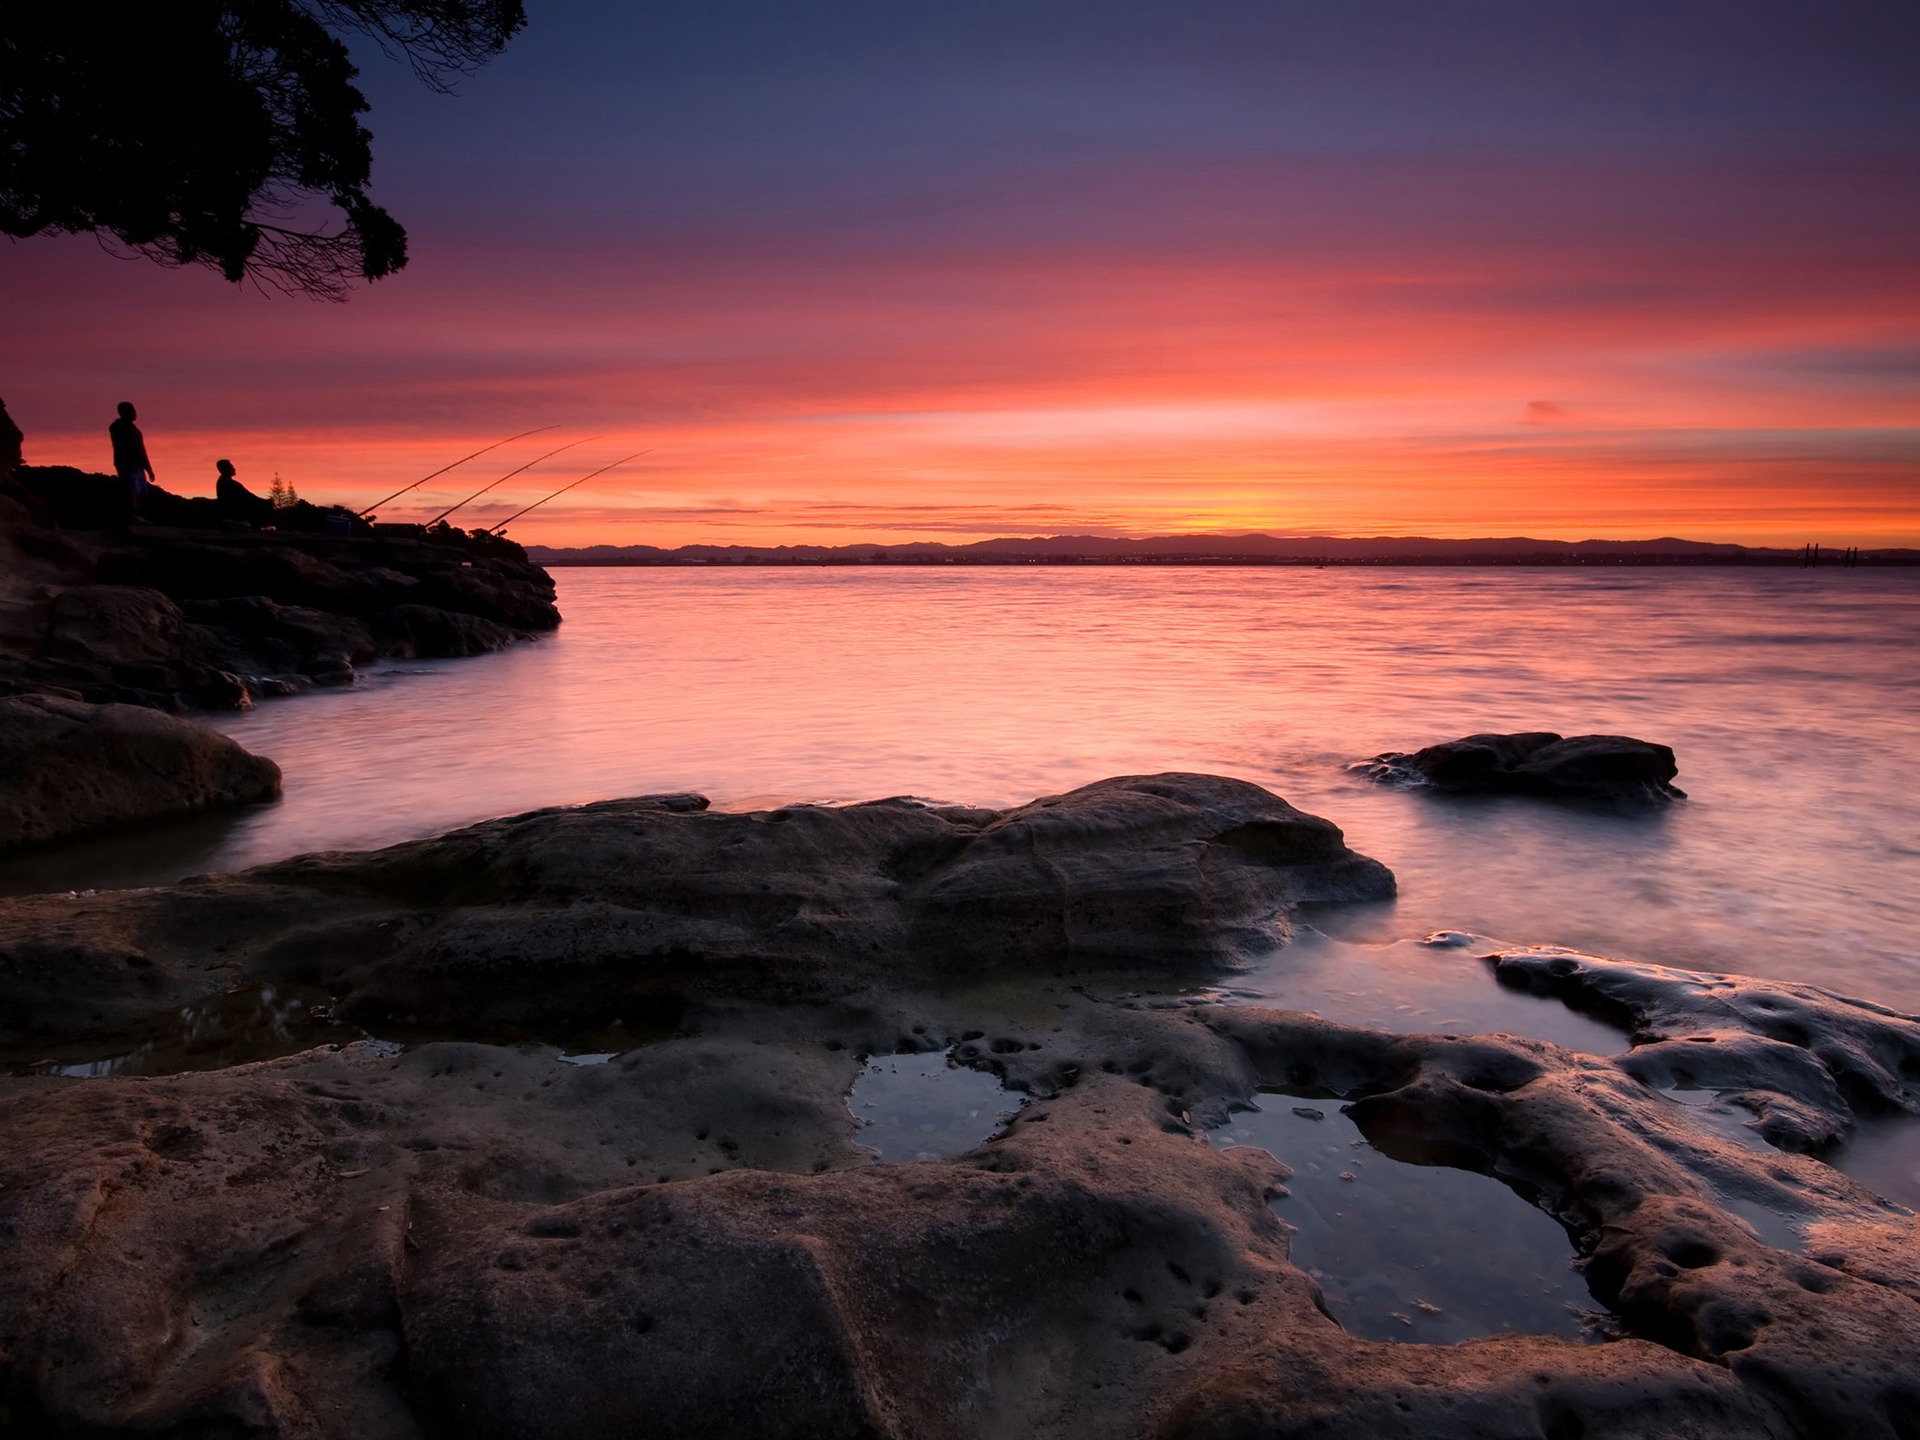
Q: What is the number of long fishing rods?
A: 3